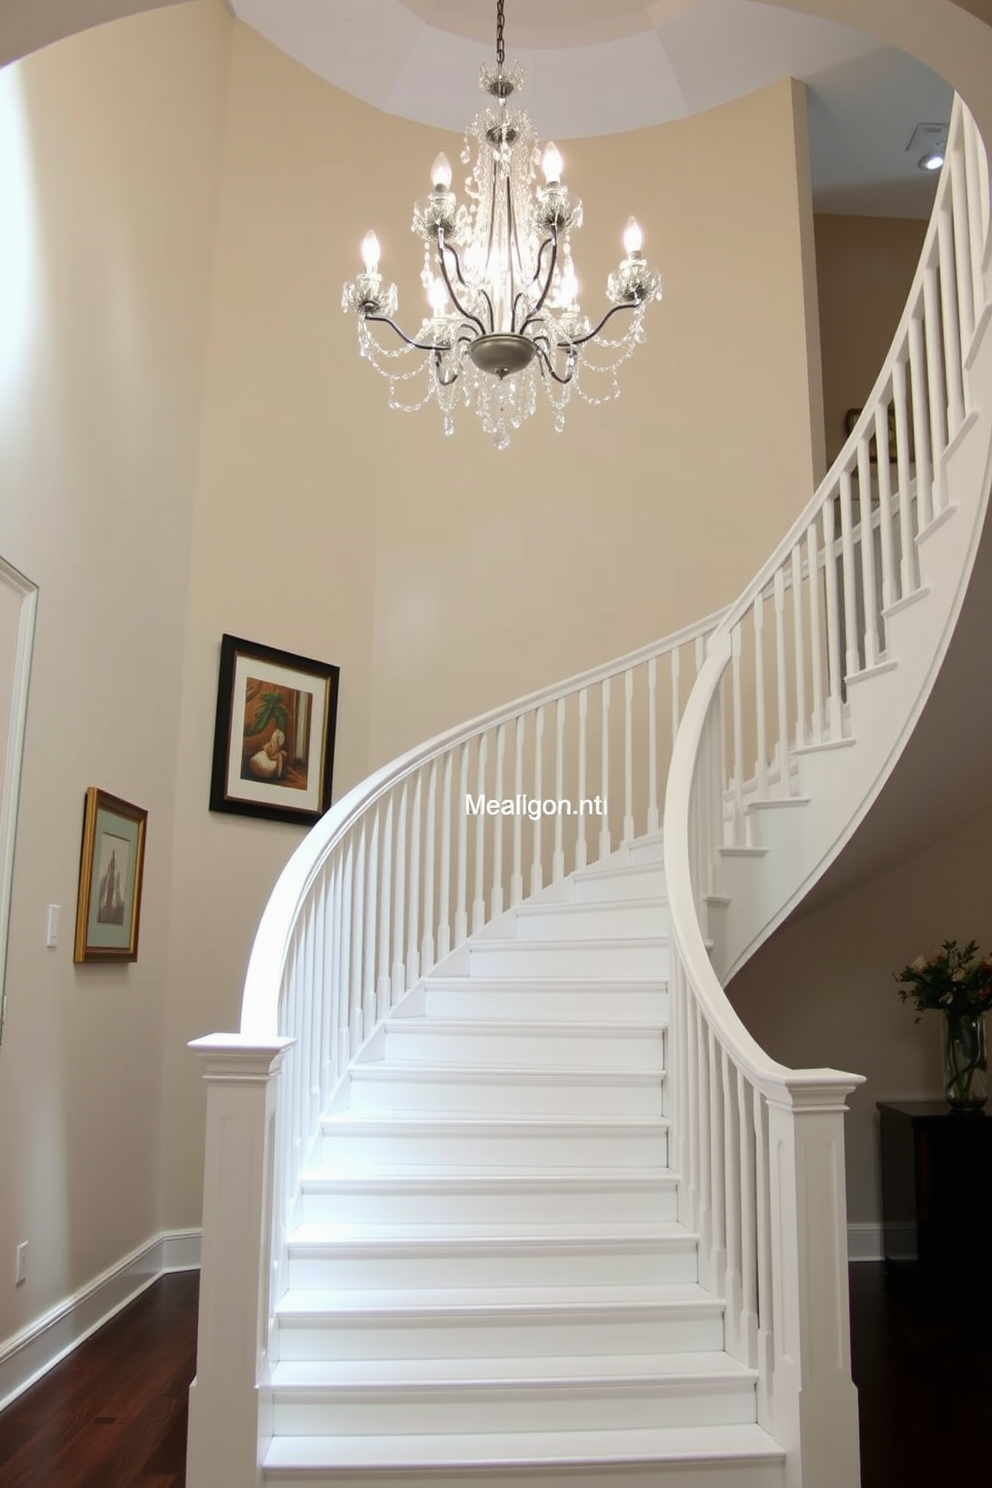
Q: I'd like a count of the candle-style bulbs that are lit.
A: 6